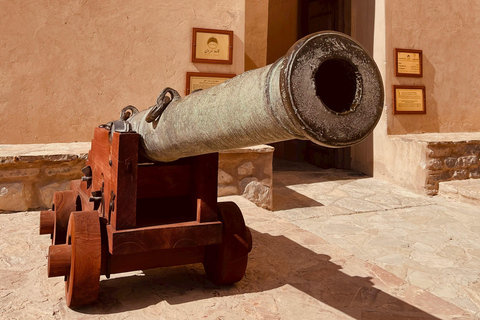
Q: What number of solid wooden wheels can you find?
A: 3